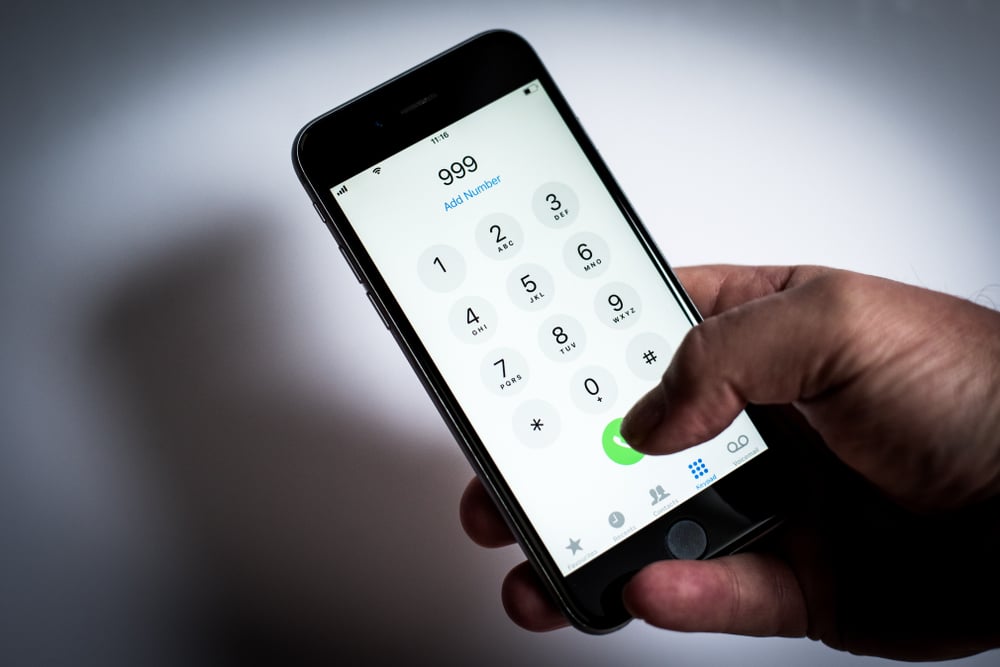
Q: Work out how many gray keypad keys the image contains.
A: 12